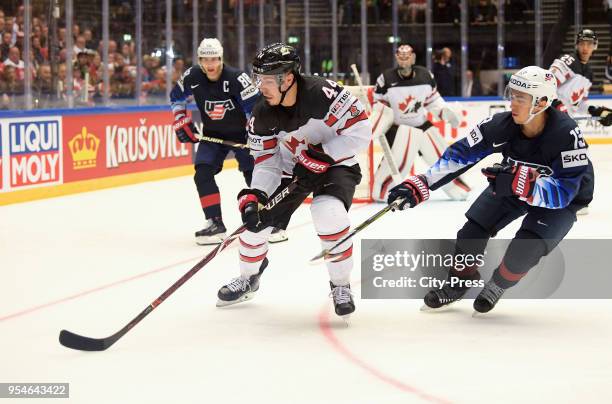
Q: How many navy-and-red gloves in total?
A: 3